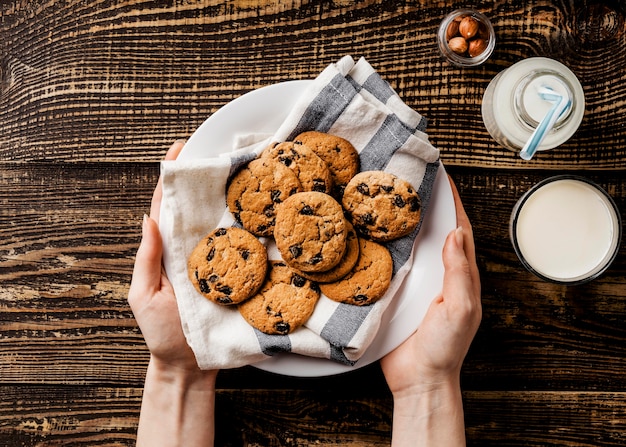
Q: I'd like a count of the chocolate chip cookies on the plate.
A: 9